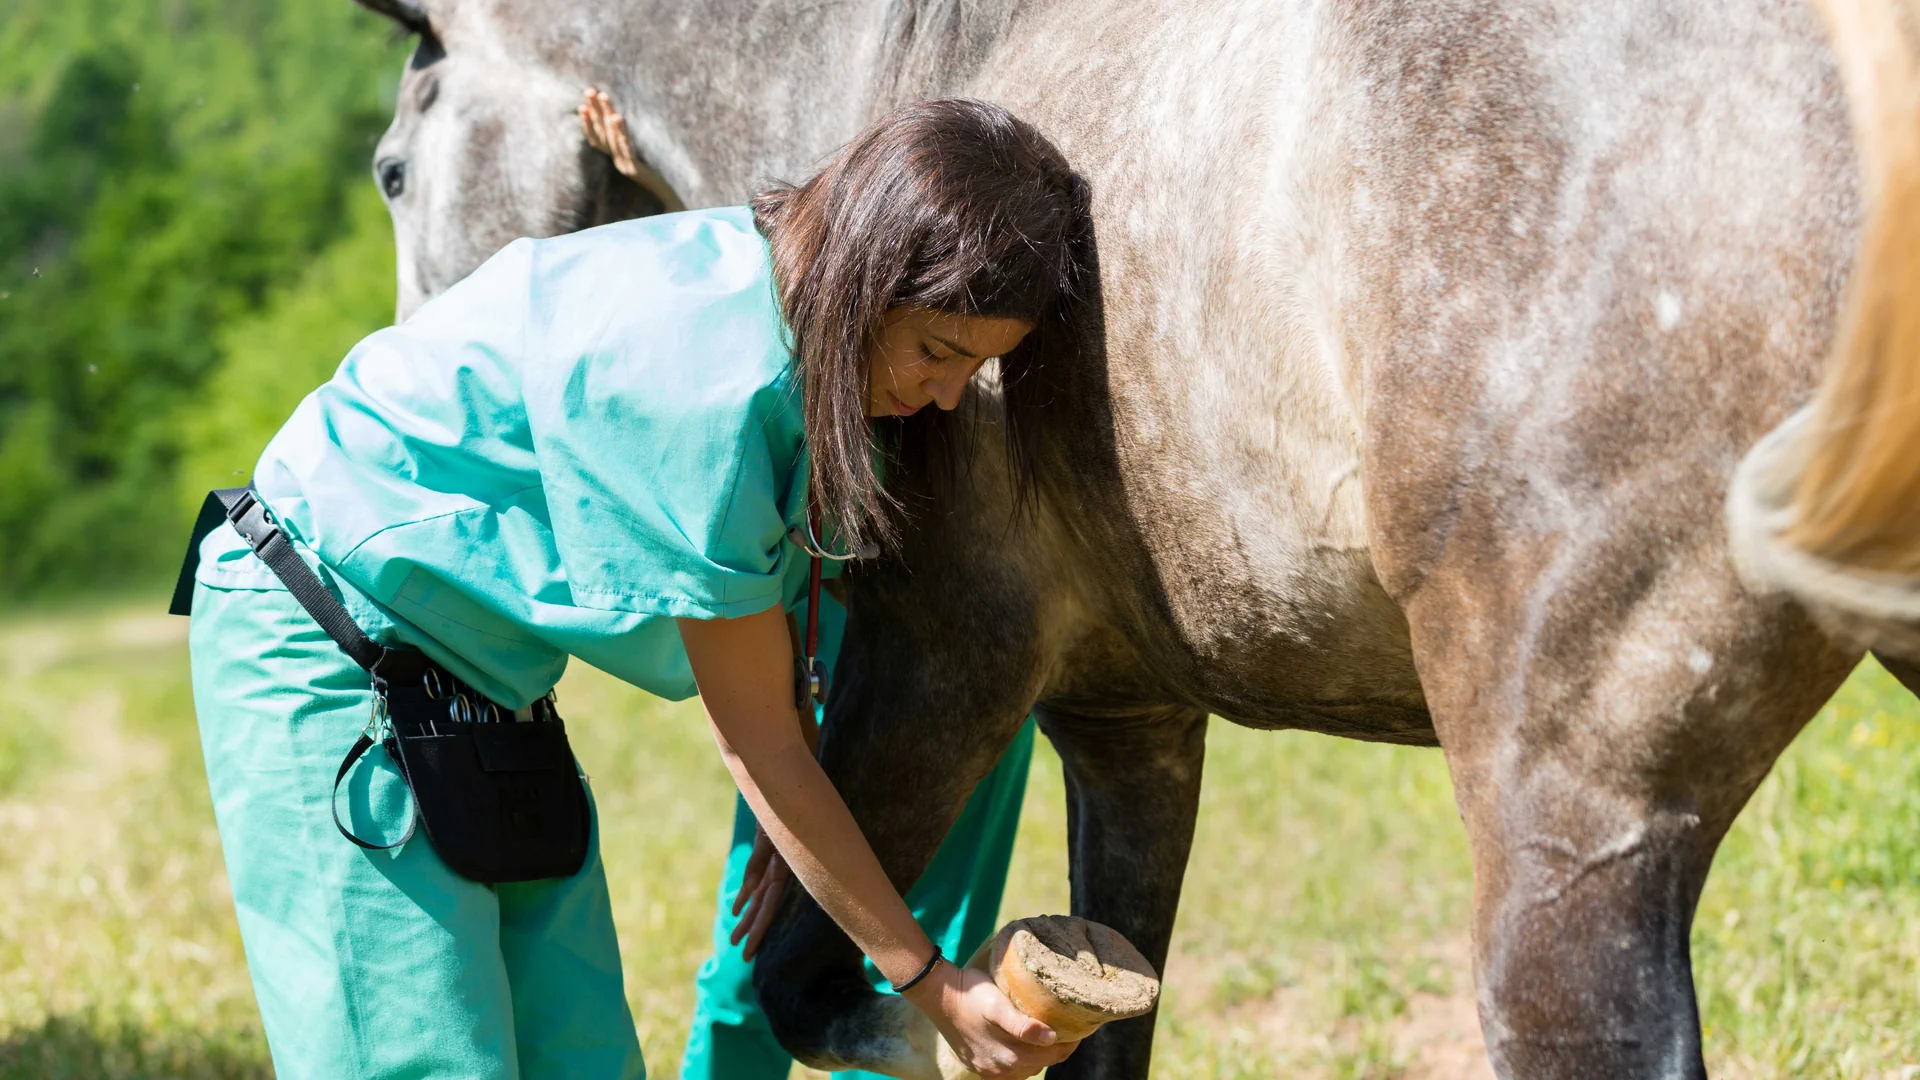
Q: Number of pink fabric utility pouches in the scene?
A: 0